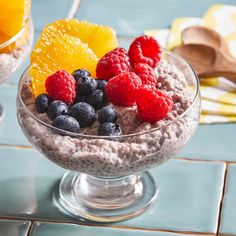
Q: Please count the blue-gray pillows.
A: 0